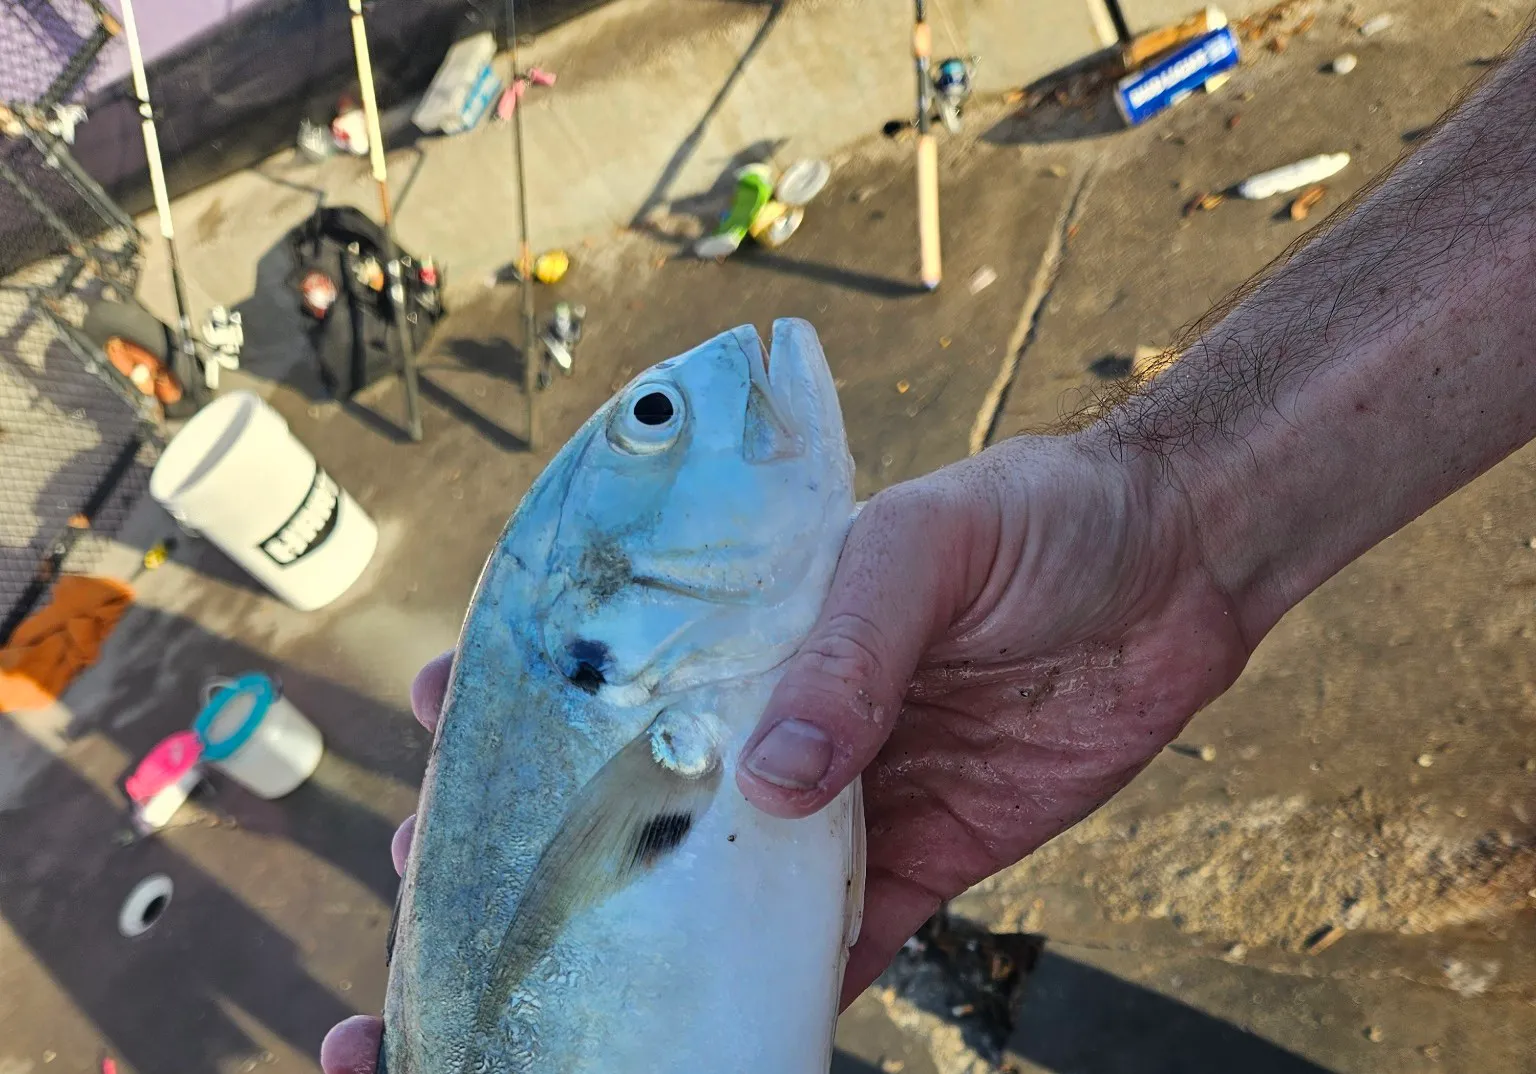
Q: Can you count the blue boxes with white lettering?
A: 1